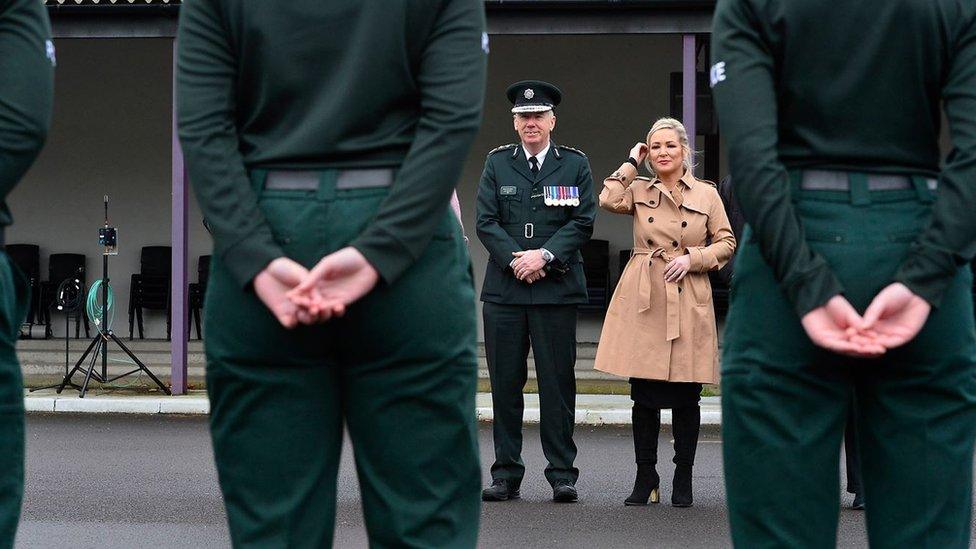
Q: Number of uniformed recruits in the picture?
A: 3